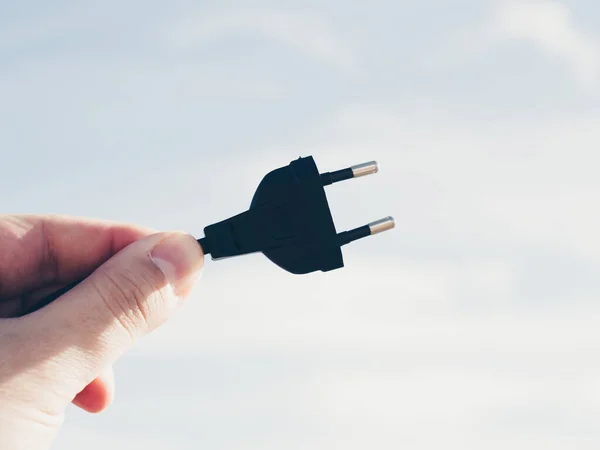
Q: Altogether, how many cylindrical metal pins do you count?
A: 2